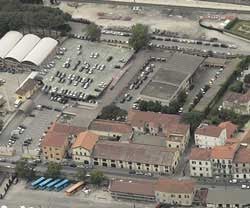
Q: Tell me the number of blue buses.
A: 4